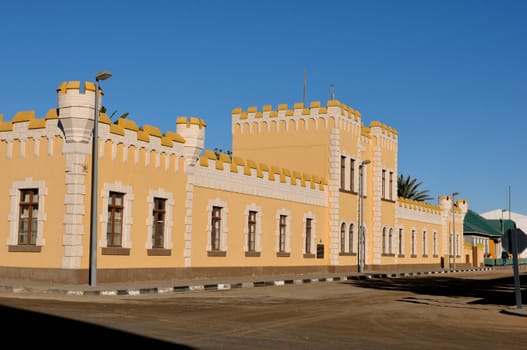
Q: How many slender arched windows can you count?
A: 4